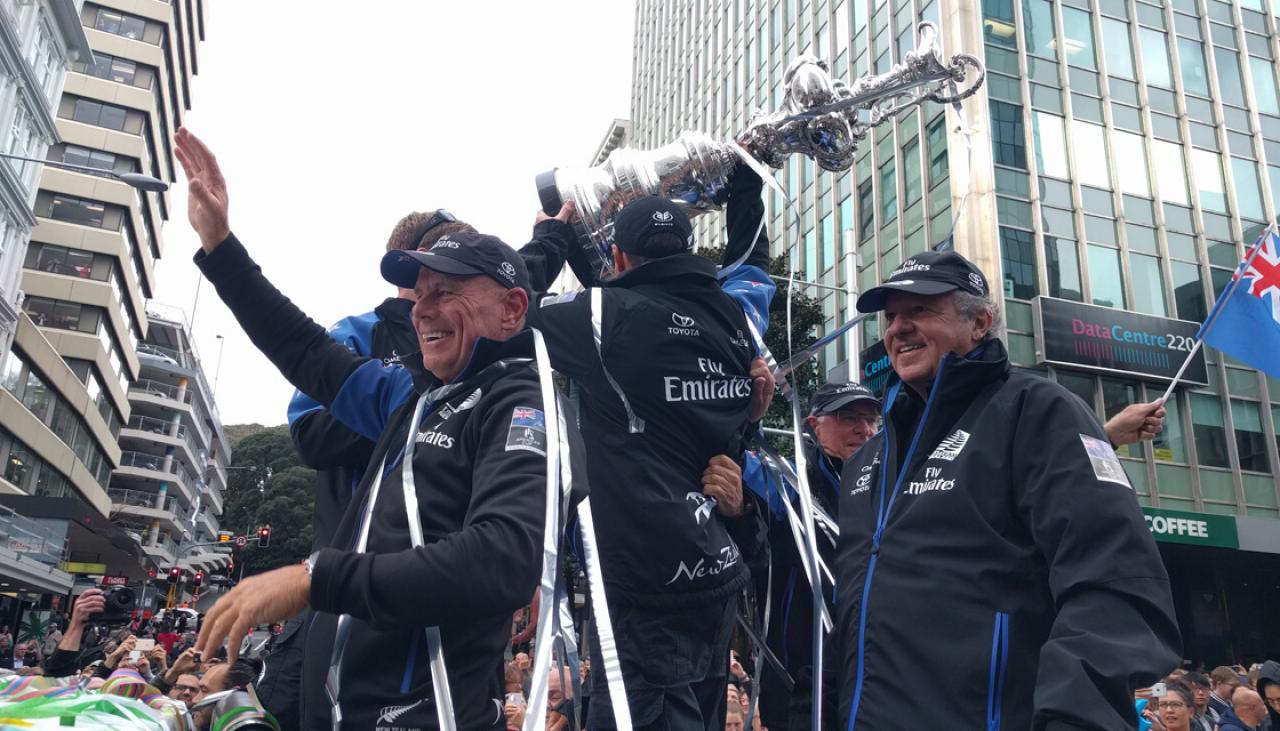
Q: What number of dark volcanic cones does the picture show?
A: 0